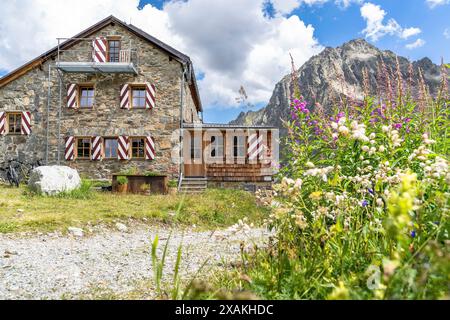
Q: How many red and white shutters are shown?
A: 11